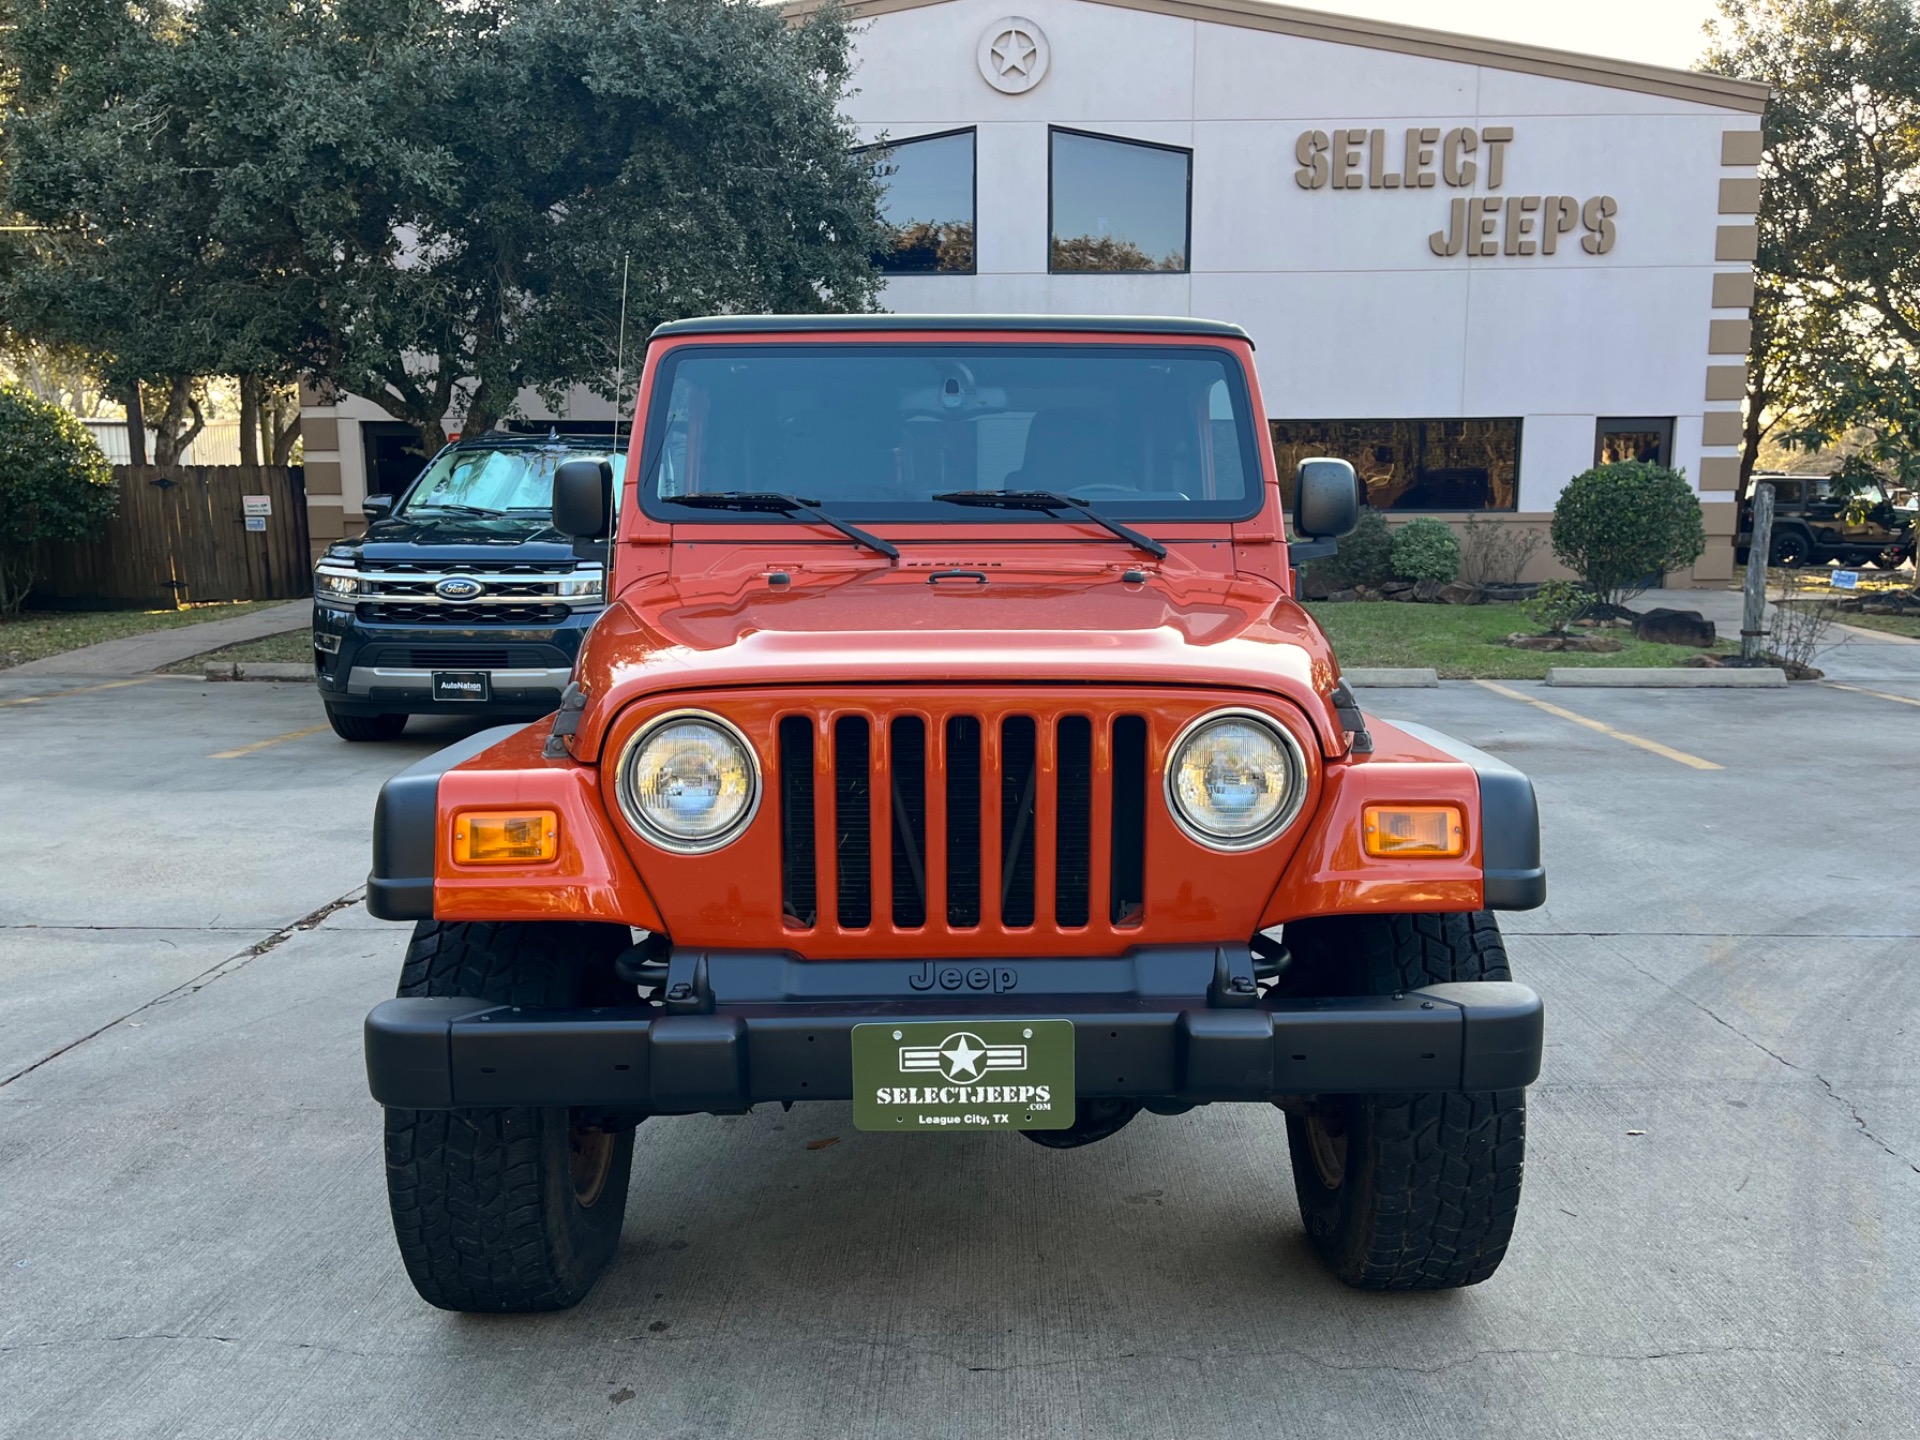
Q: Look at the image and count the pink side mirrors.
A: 0